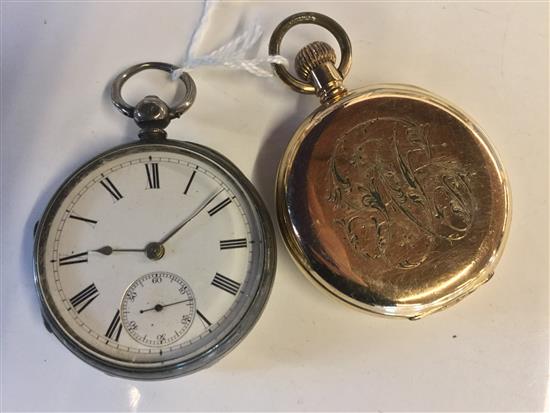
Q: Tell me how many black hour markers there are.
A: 11